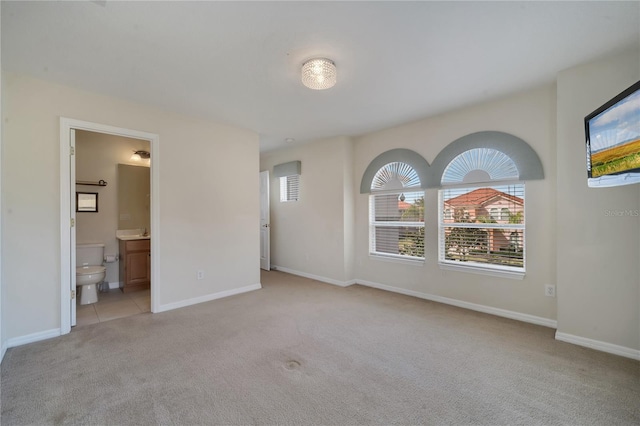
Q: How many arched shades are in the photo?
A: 2